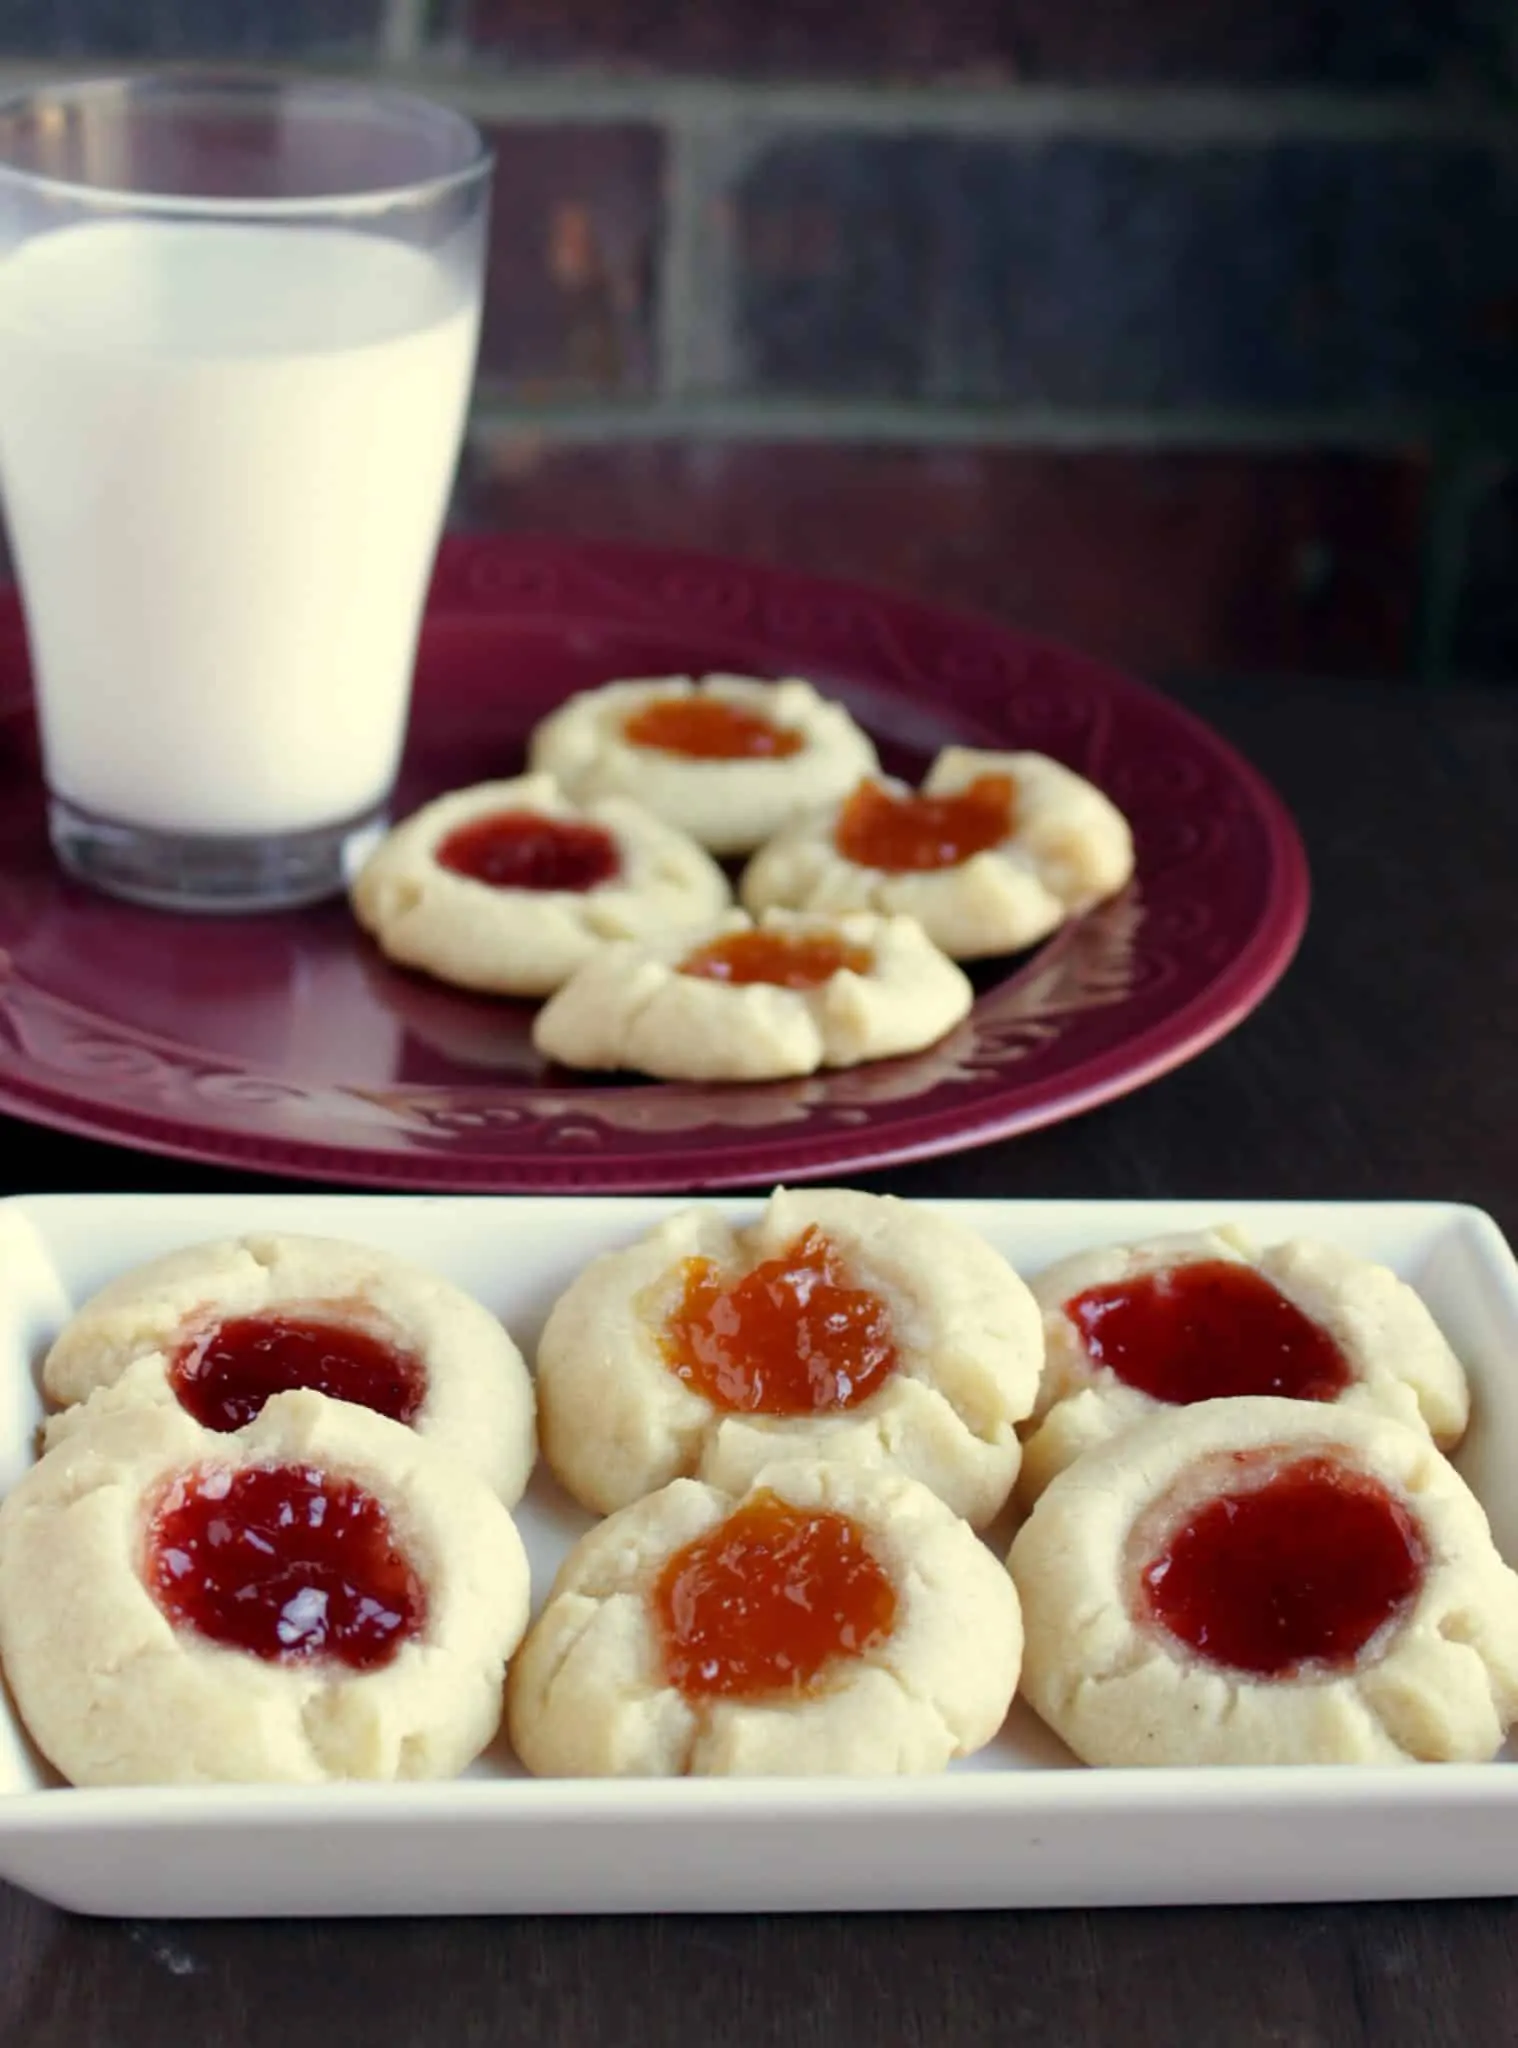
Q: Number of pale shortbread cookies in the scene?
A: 10